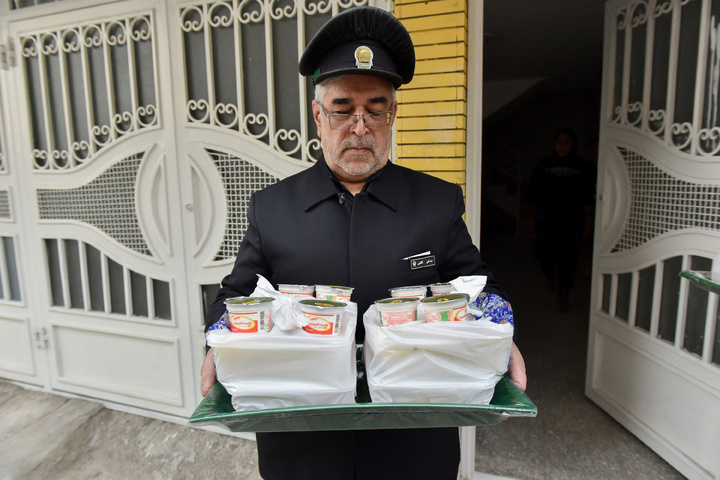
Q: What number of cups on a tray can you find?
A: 8